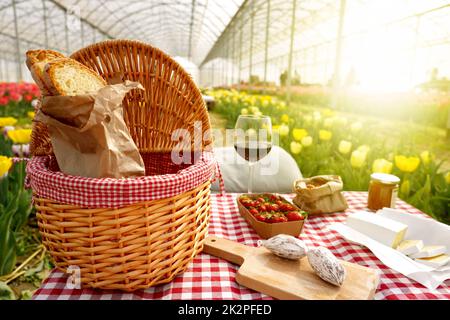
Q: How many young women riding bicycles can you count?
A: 0